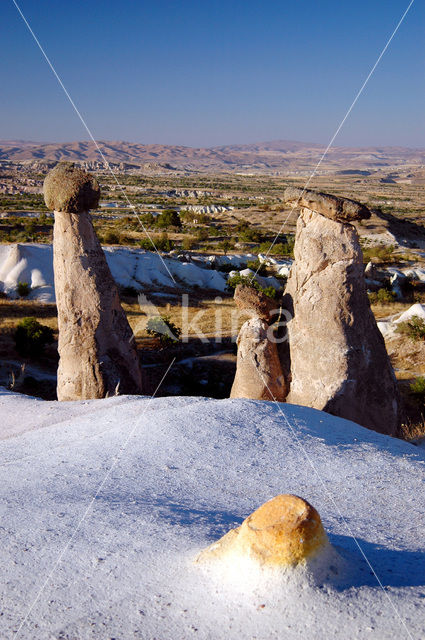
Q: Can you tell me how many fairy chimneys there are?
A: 3